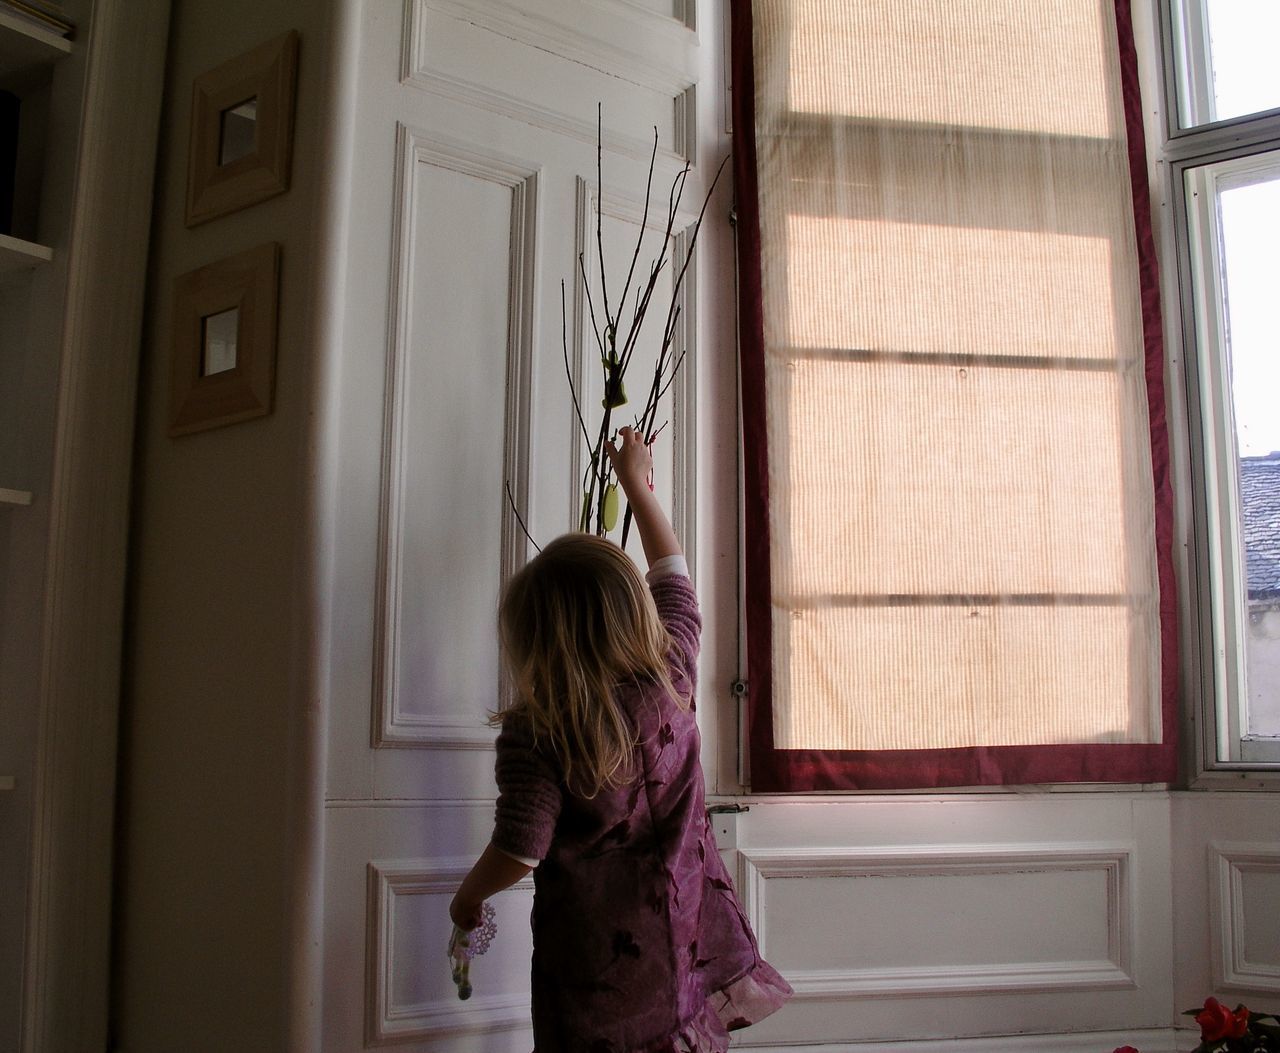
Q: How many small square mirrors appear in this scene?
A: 2